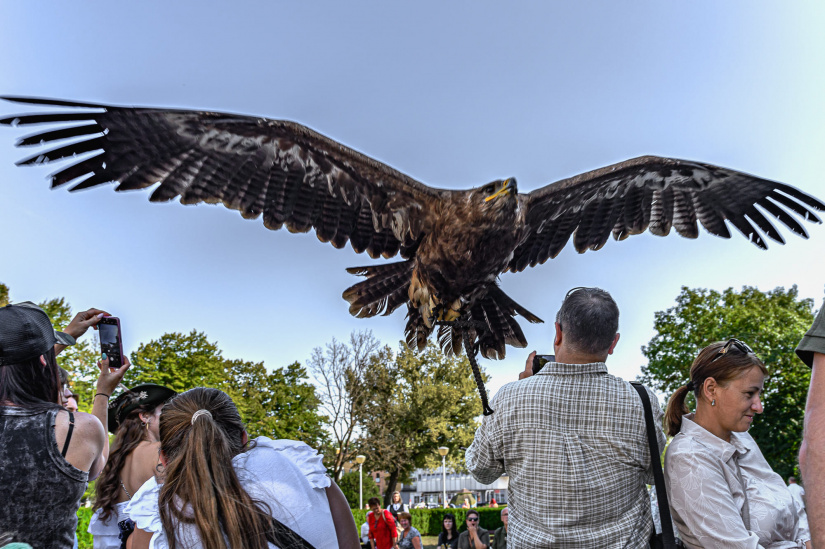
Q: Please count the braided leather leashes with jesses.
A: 1